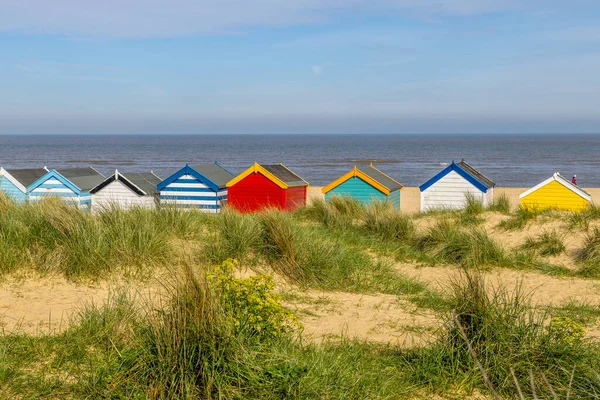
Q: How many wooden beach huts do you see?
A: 8